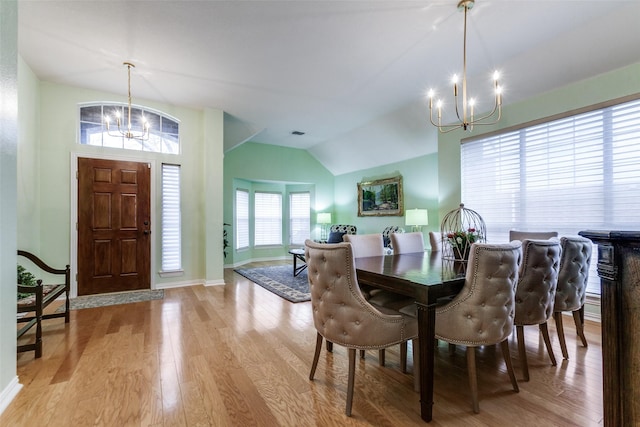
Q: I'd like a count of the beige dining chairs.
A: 8